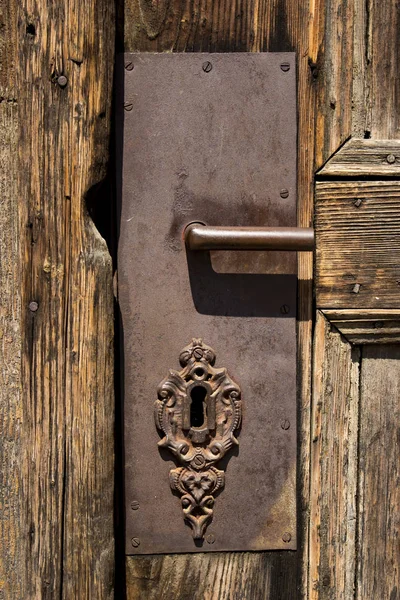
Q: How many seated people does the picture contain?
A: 0